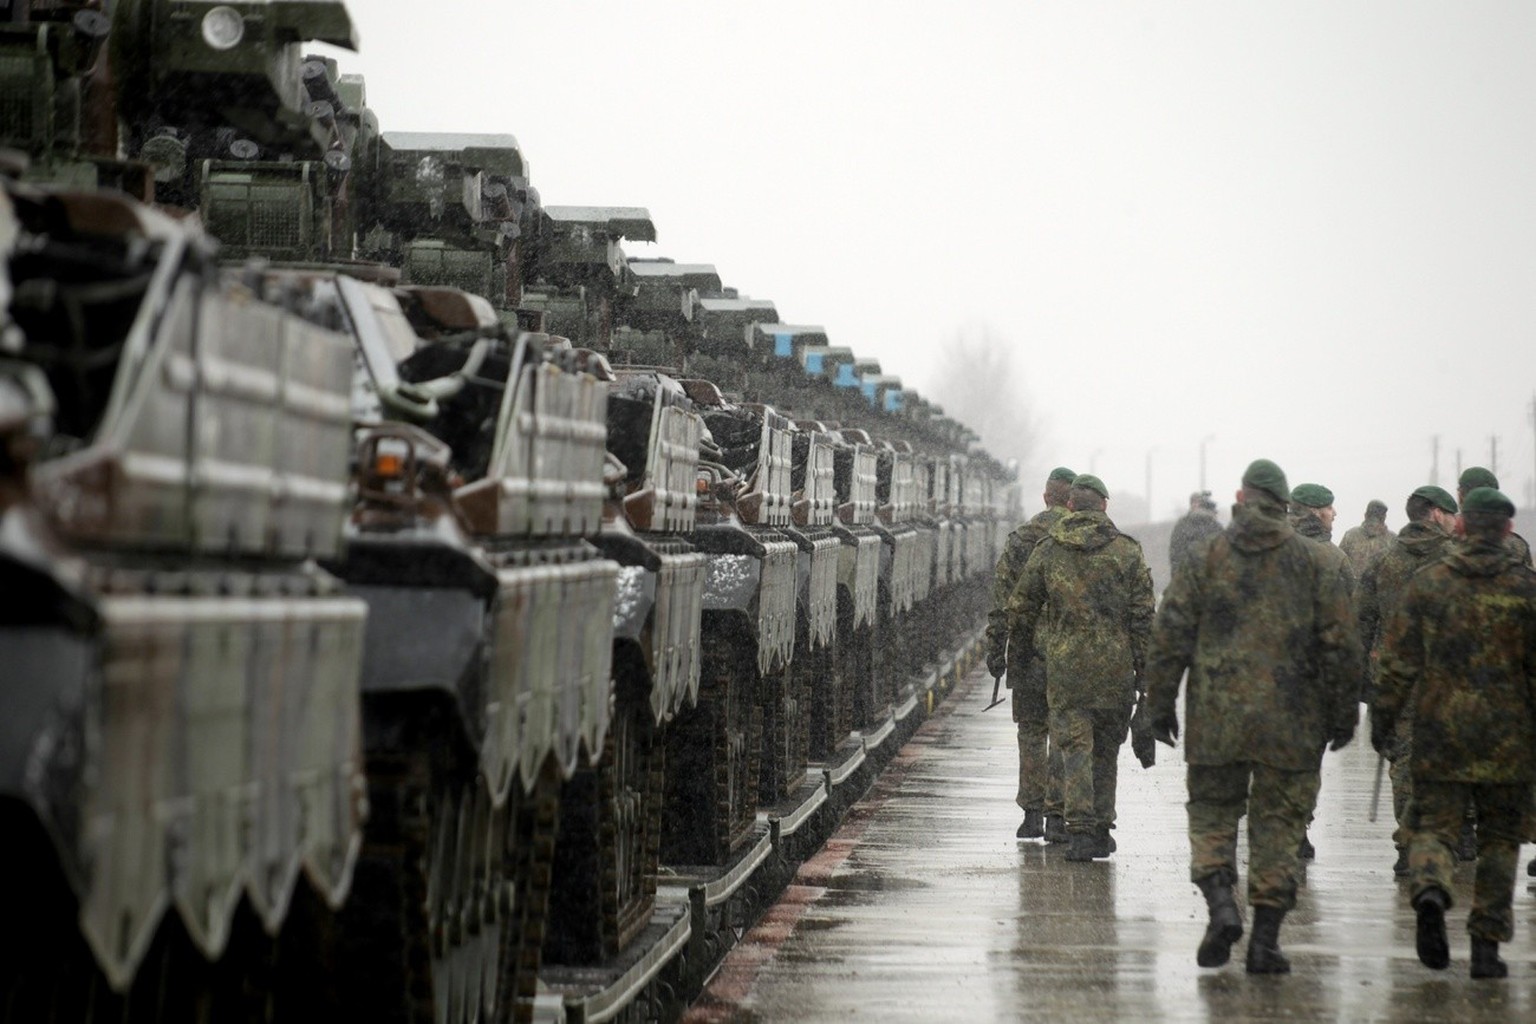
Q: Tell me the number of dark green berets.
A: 7